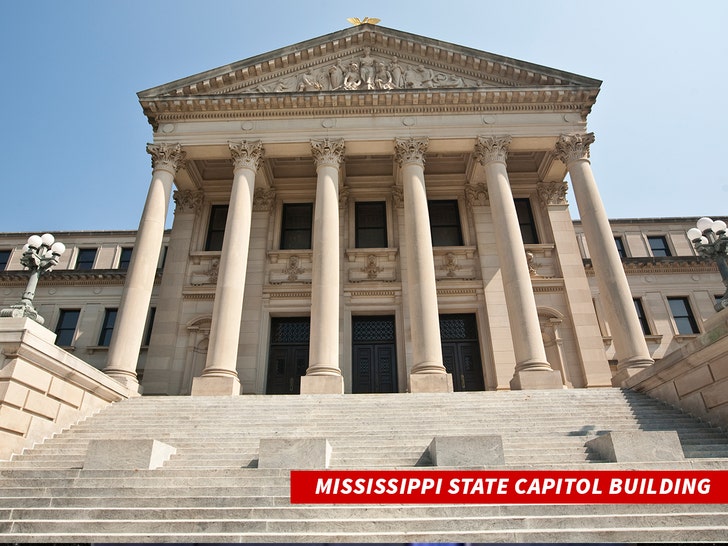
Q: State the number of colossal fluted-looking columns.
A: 6